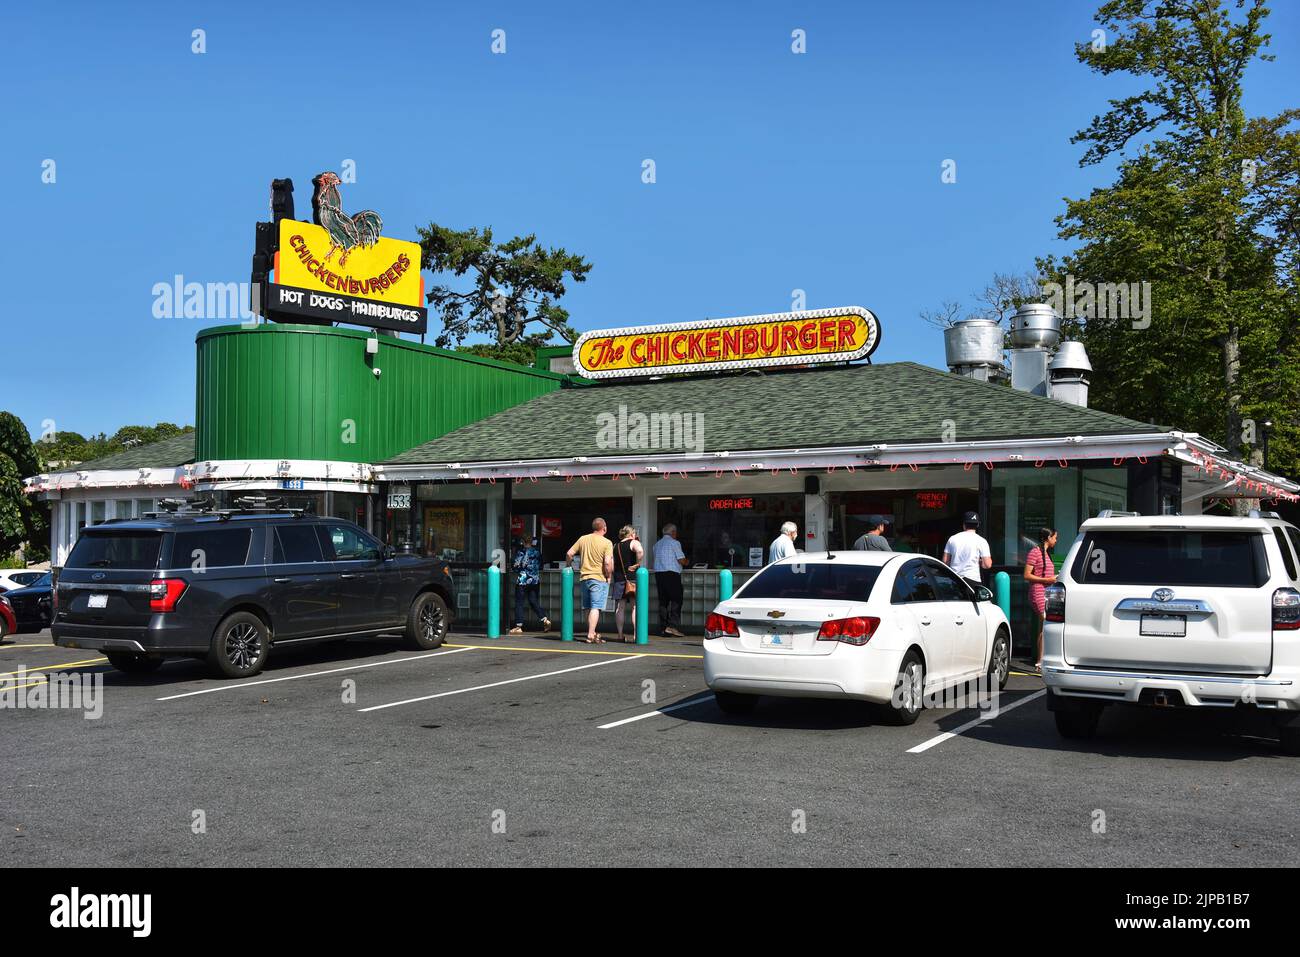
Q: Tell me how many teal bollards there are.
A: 5